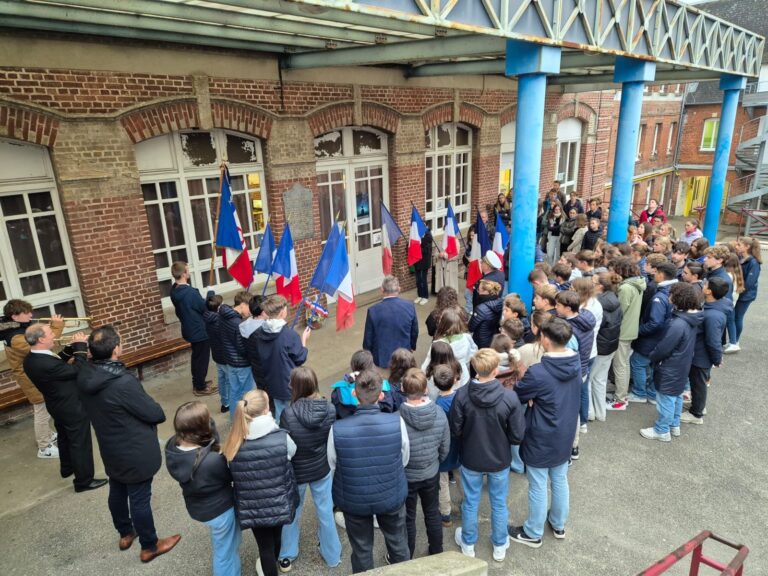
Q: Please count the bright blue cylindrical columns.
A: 3